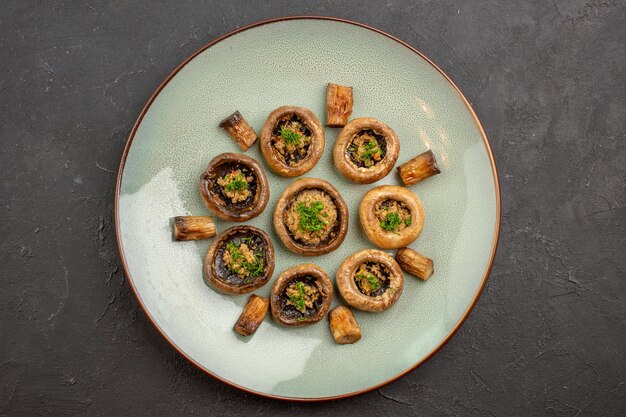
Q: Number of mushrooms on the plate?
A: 8